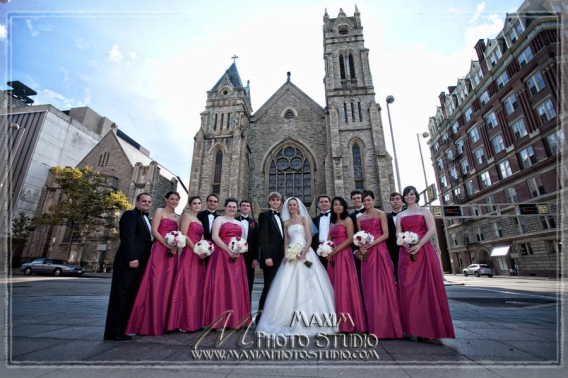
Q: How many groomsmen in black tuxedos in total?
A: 6